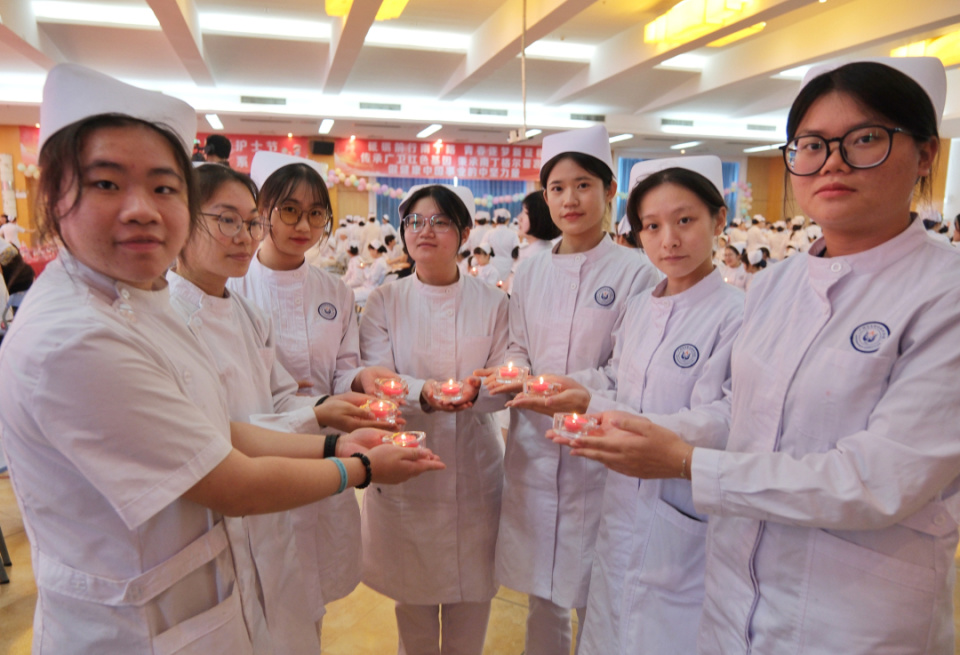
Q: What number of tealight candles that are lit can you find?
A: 7